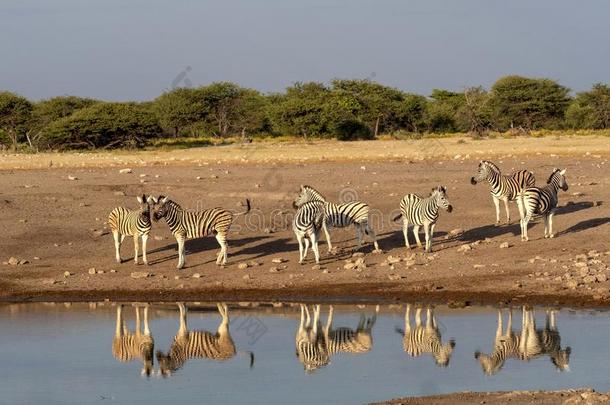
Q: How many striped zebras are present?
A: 7